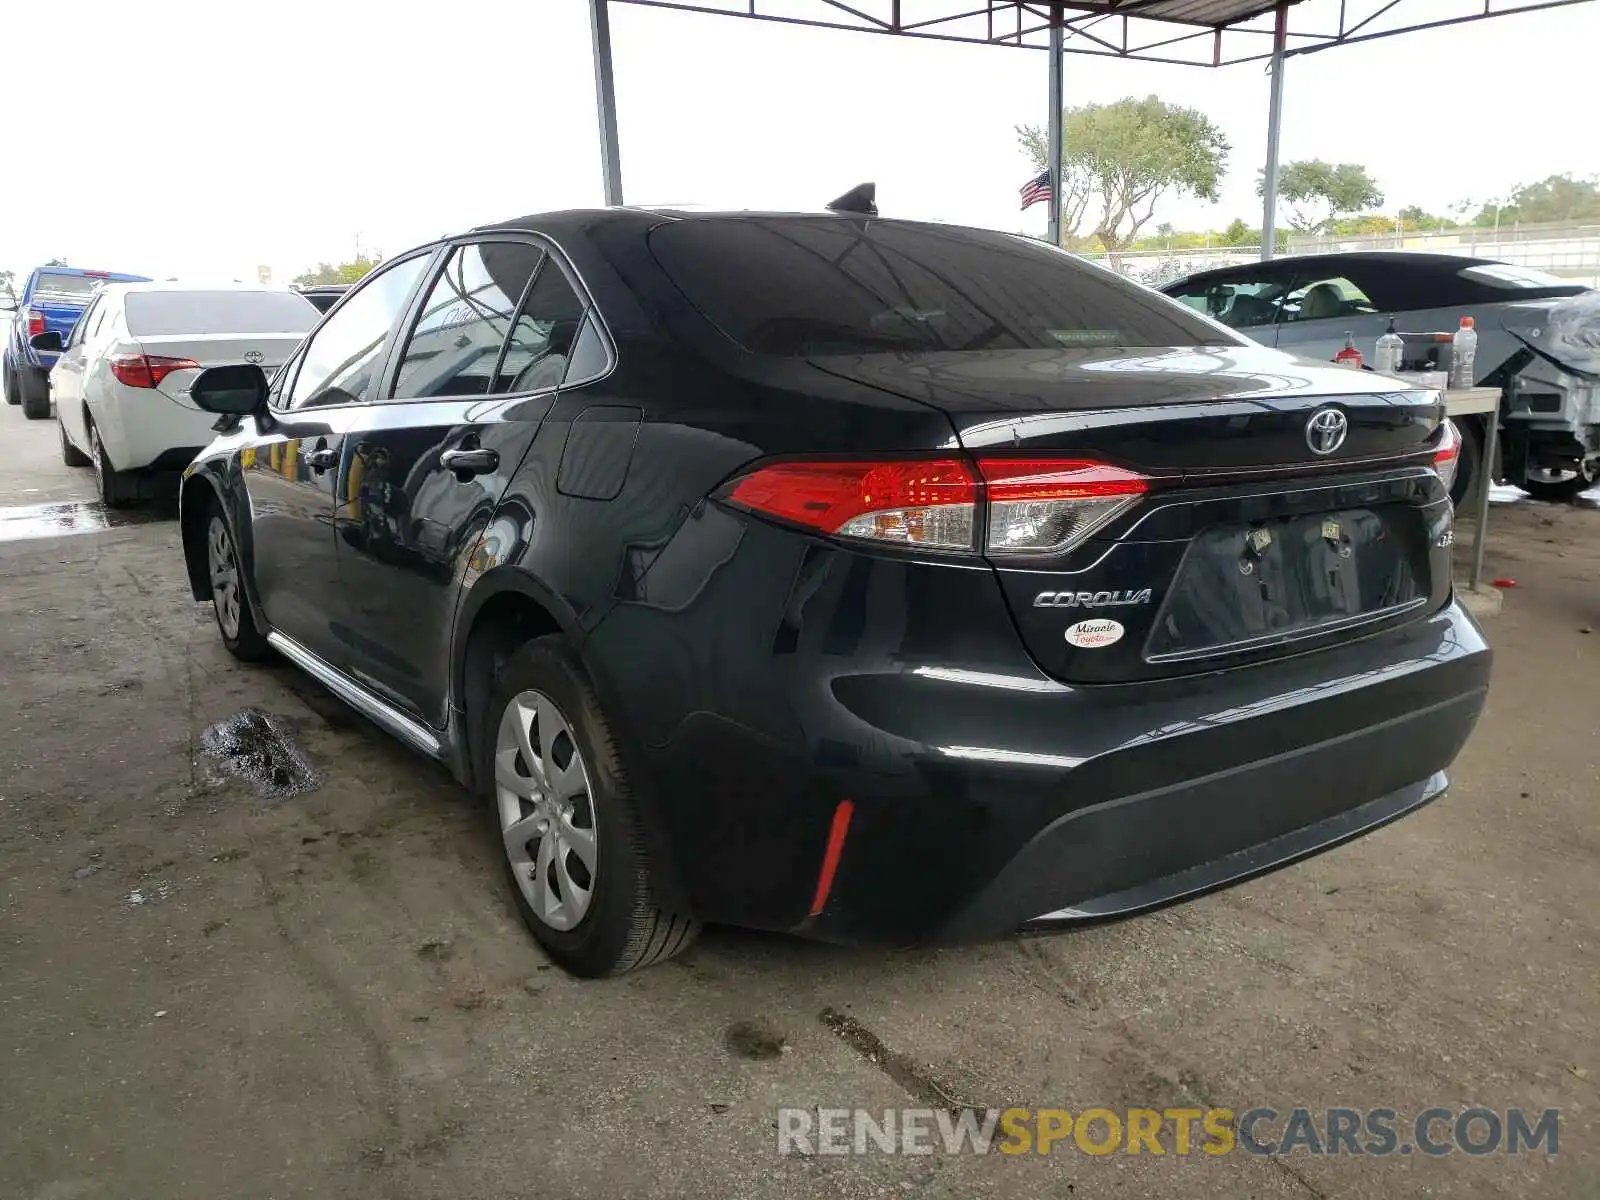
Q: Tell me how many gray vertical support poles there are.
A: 3